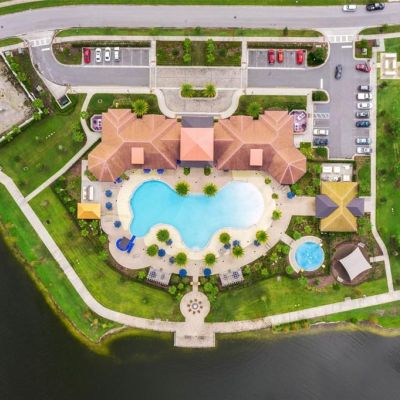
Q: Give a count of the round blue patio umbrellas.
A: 15